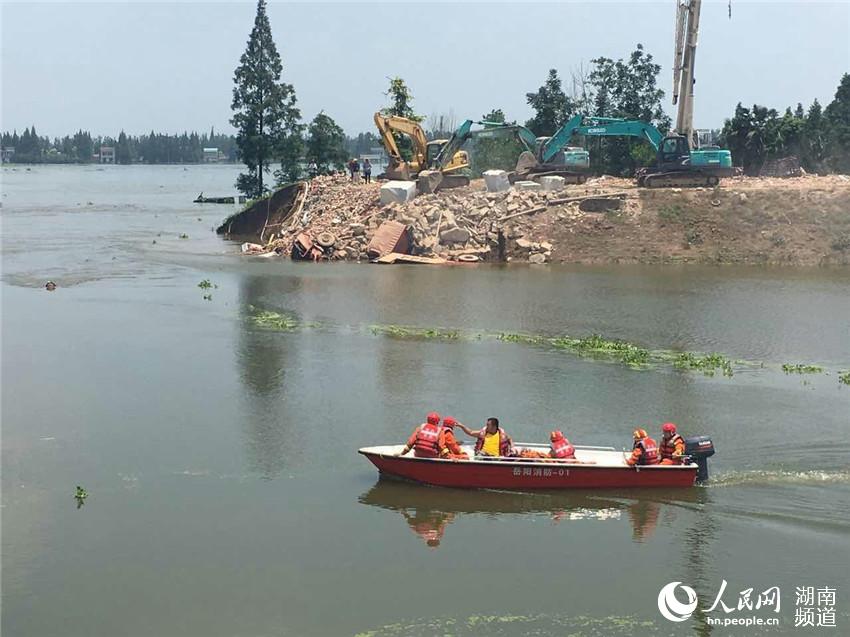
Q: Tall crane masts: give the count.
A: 1